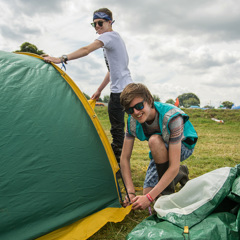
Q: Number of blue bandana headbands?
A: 1